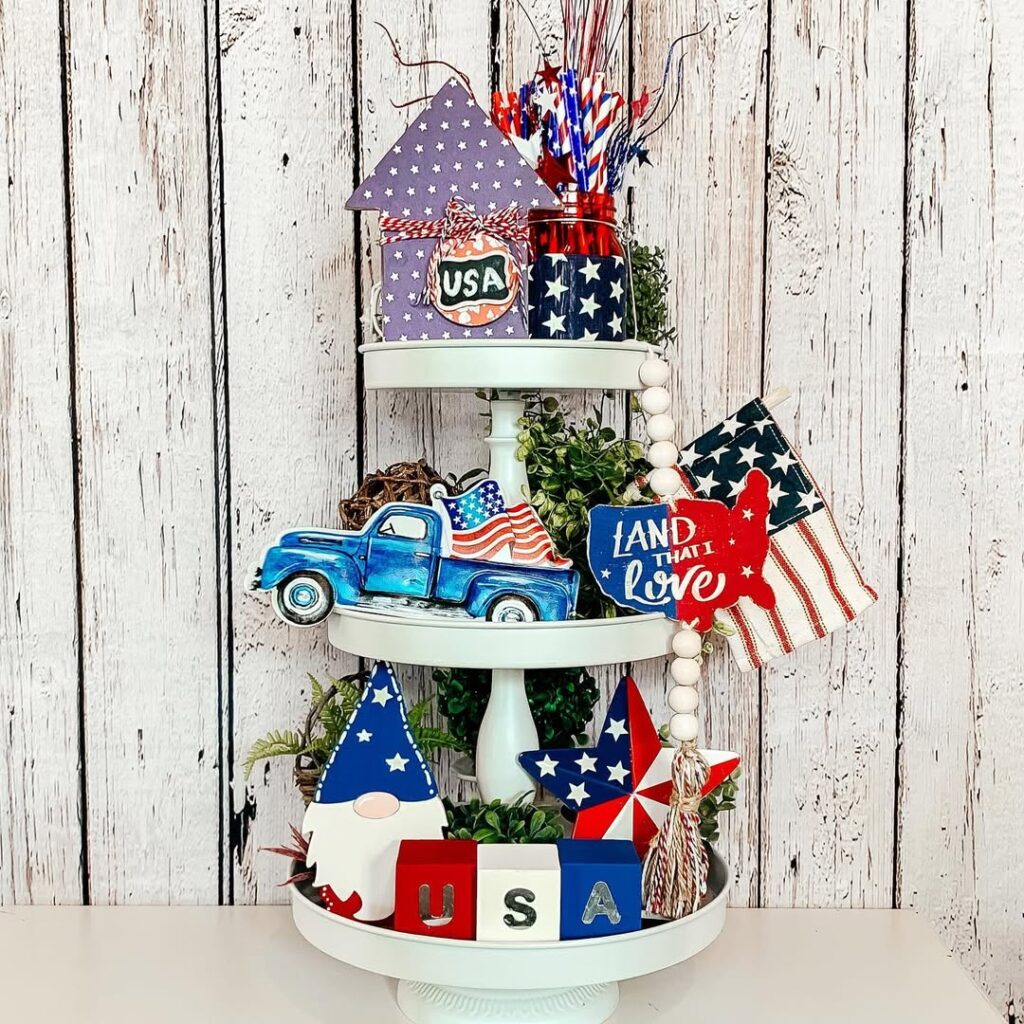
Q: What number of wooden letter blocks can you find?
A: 3